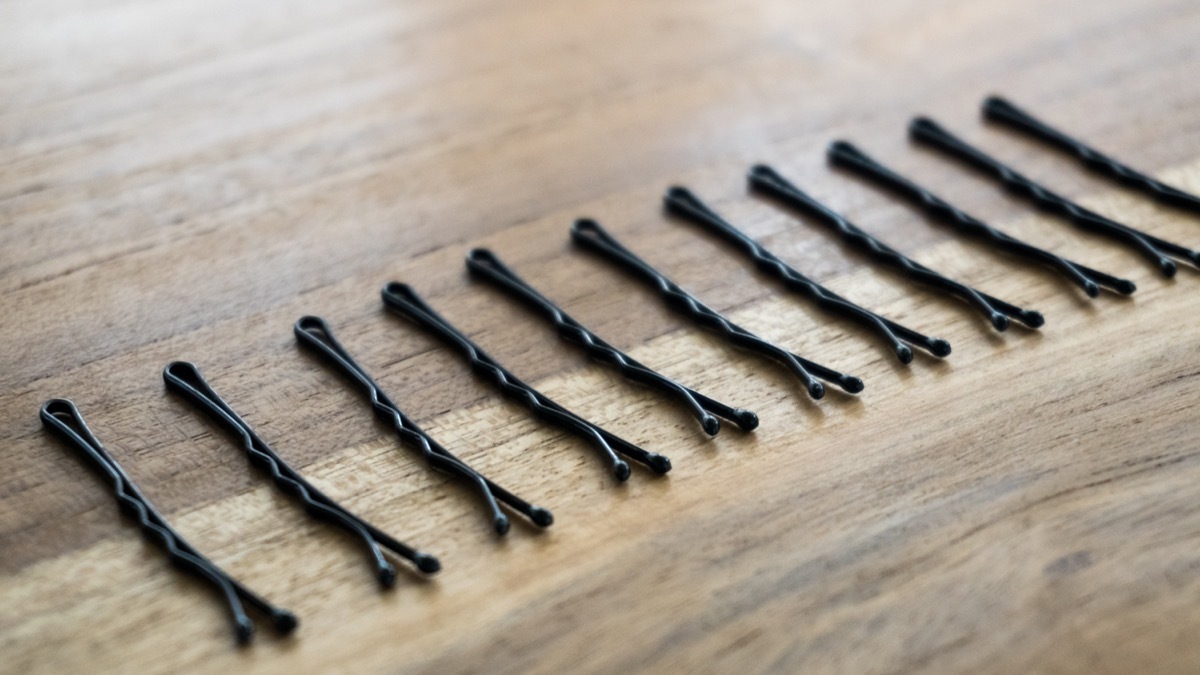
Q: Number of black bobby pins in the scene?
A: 11